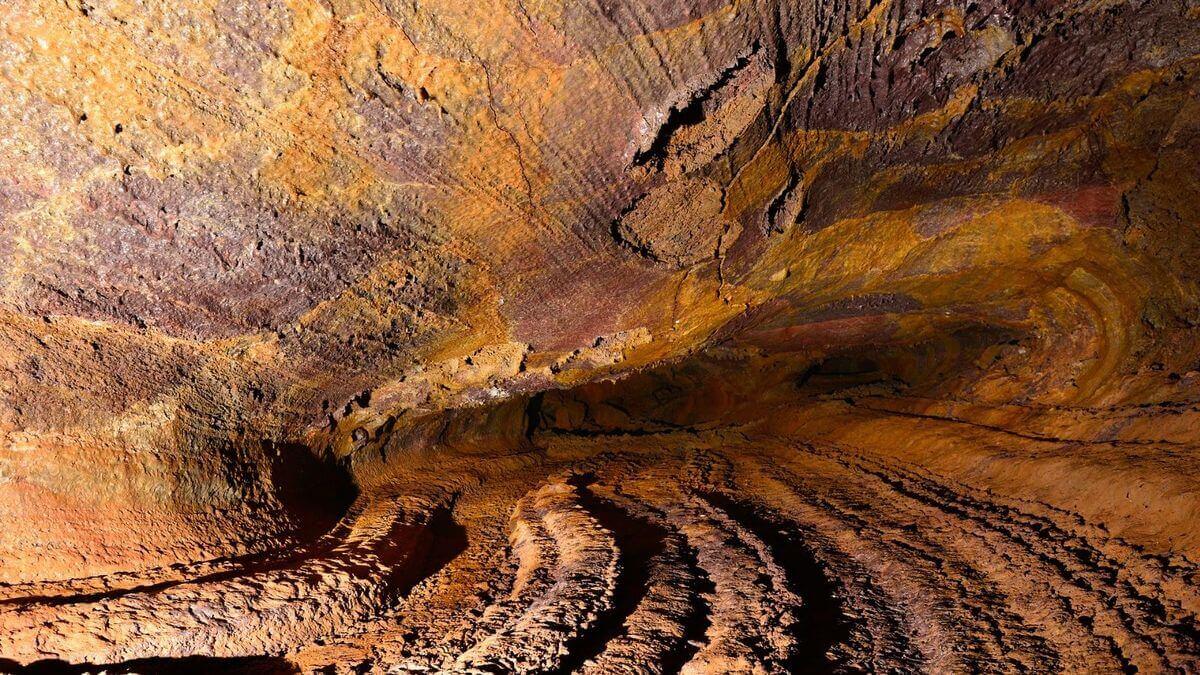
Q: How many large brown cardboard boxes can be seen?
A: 0